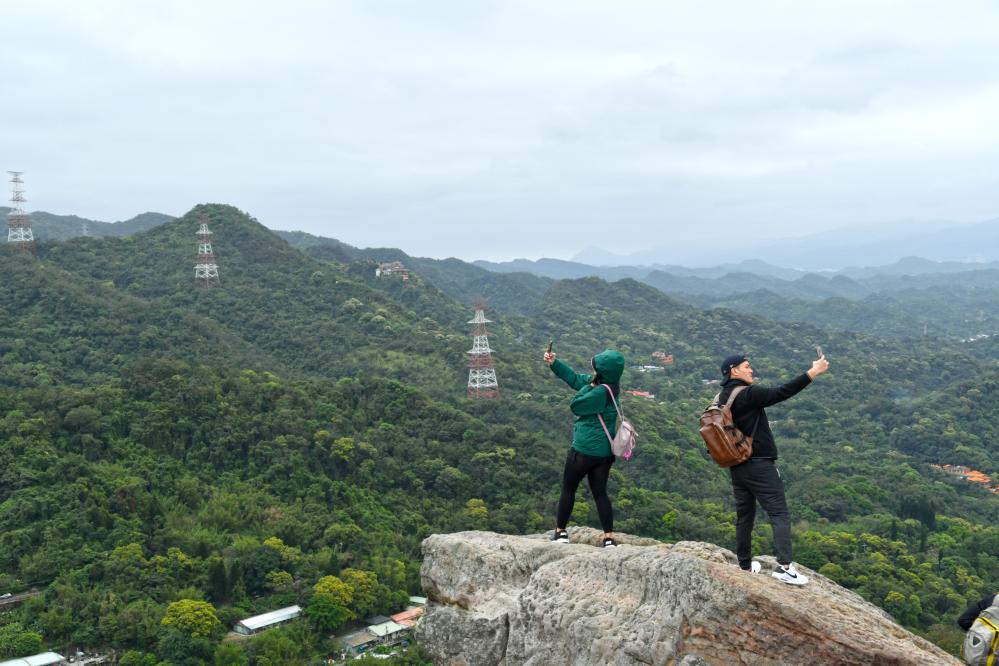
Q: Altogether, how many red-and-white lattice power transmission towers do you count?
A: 3